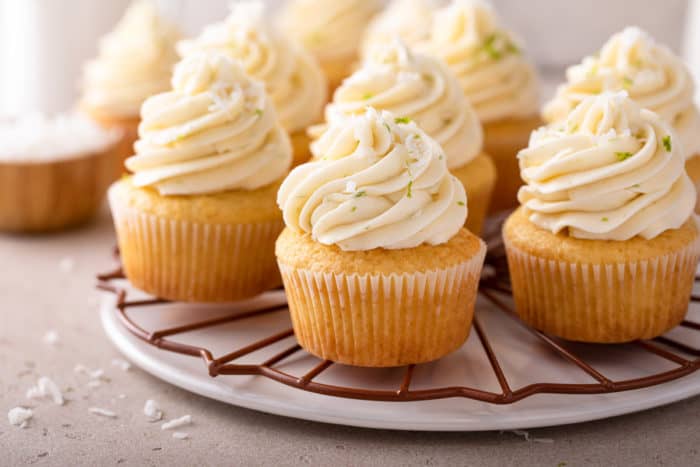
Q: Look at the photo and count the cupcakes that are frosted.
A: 10